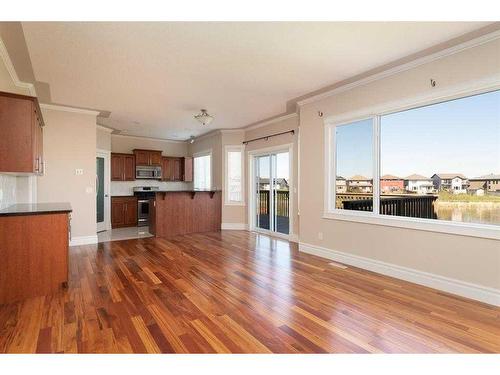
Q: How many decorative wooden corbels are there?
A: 3